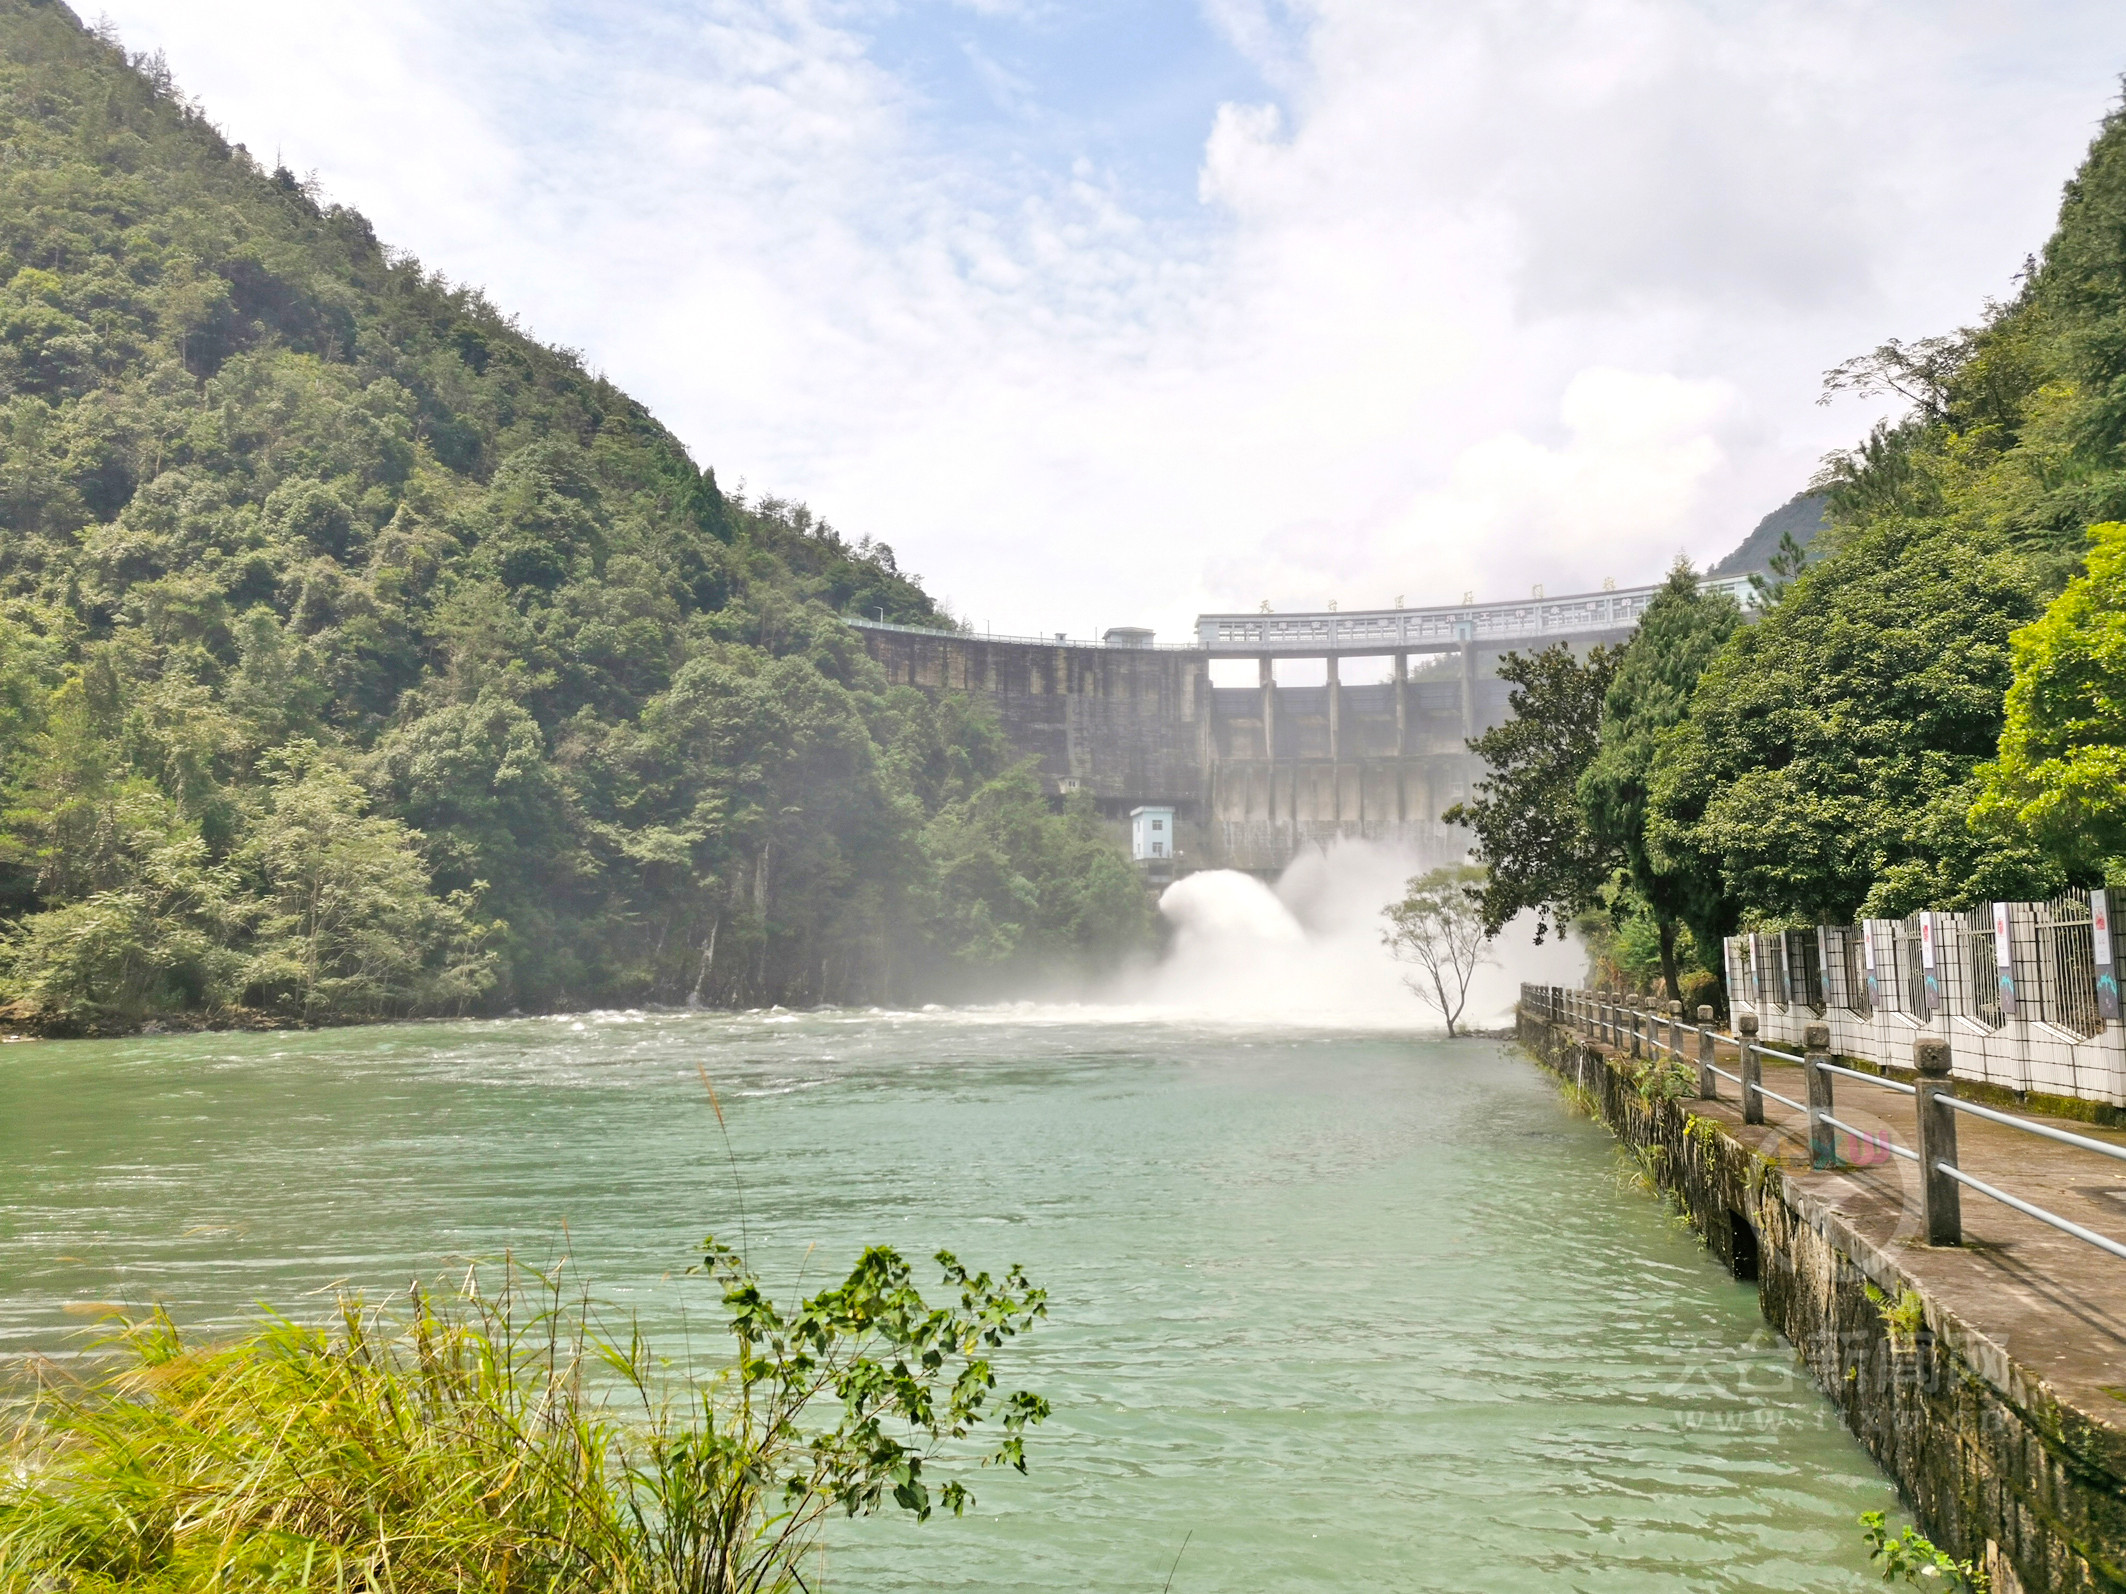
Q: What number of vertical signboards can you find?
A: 8